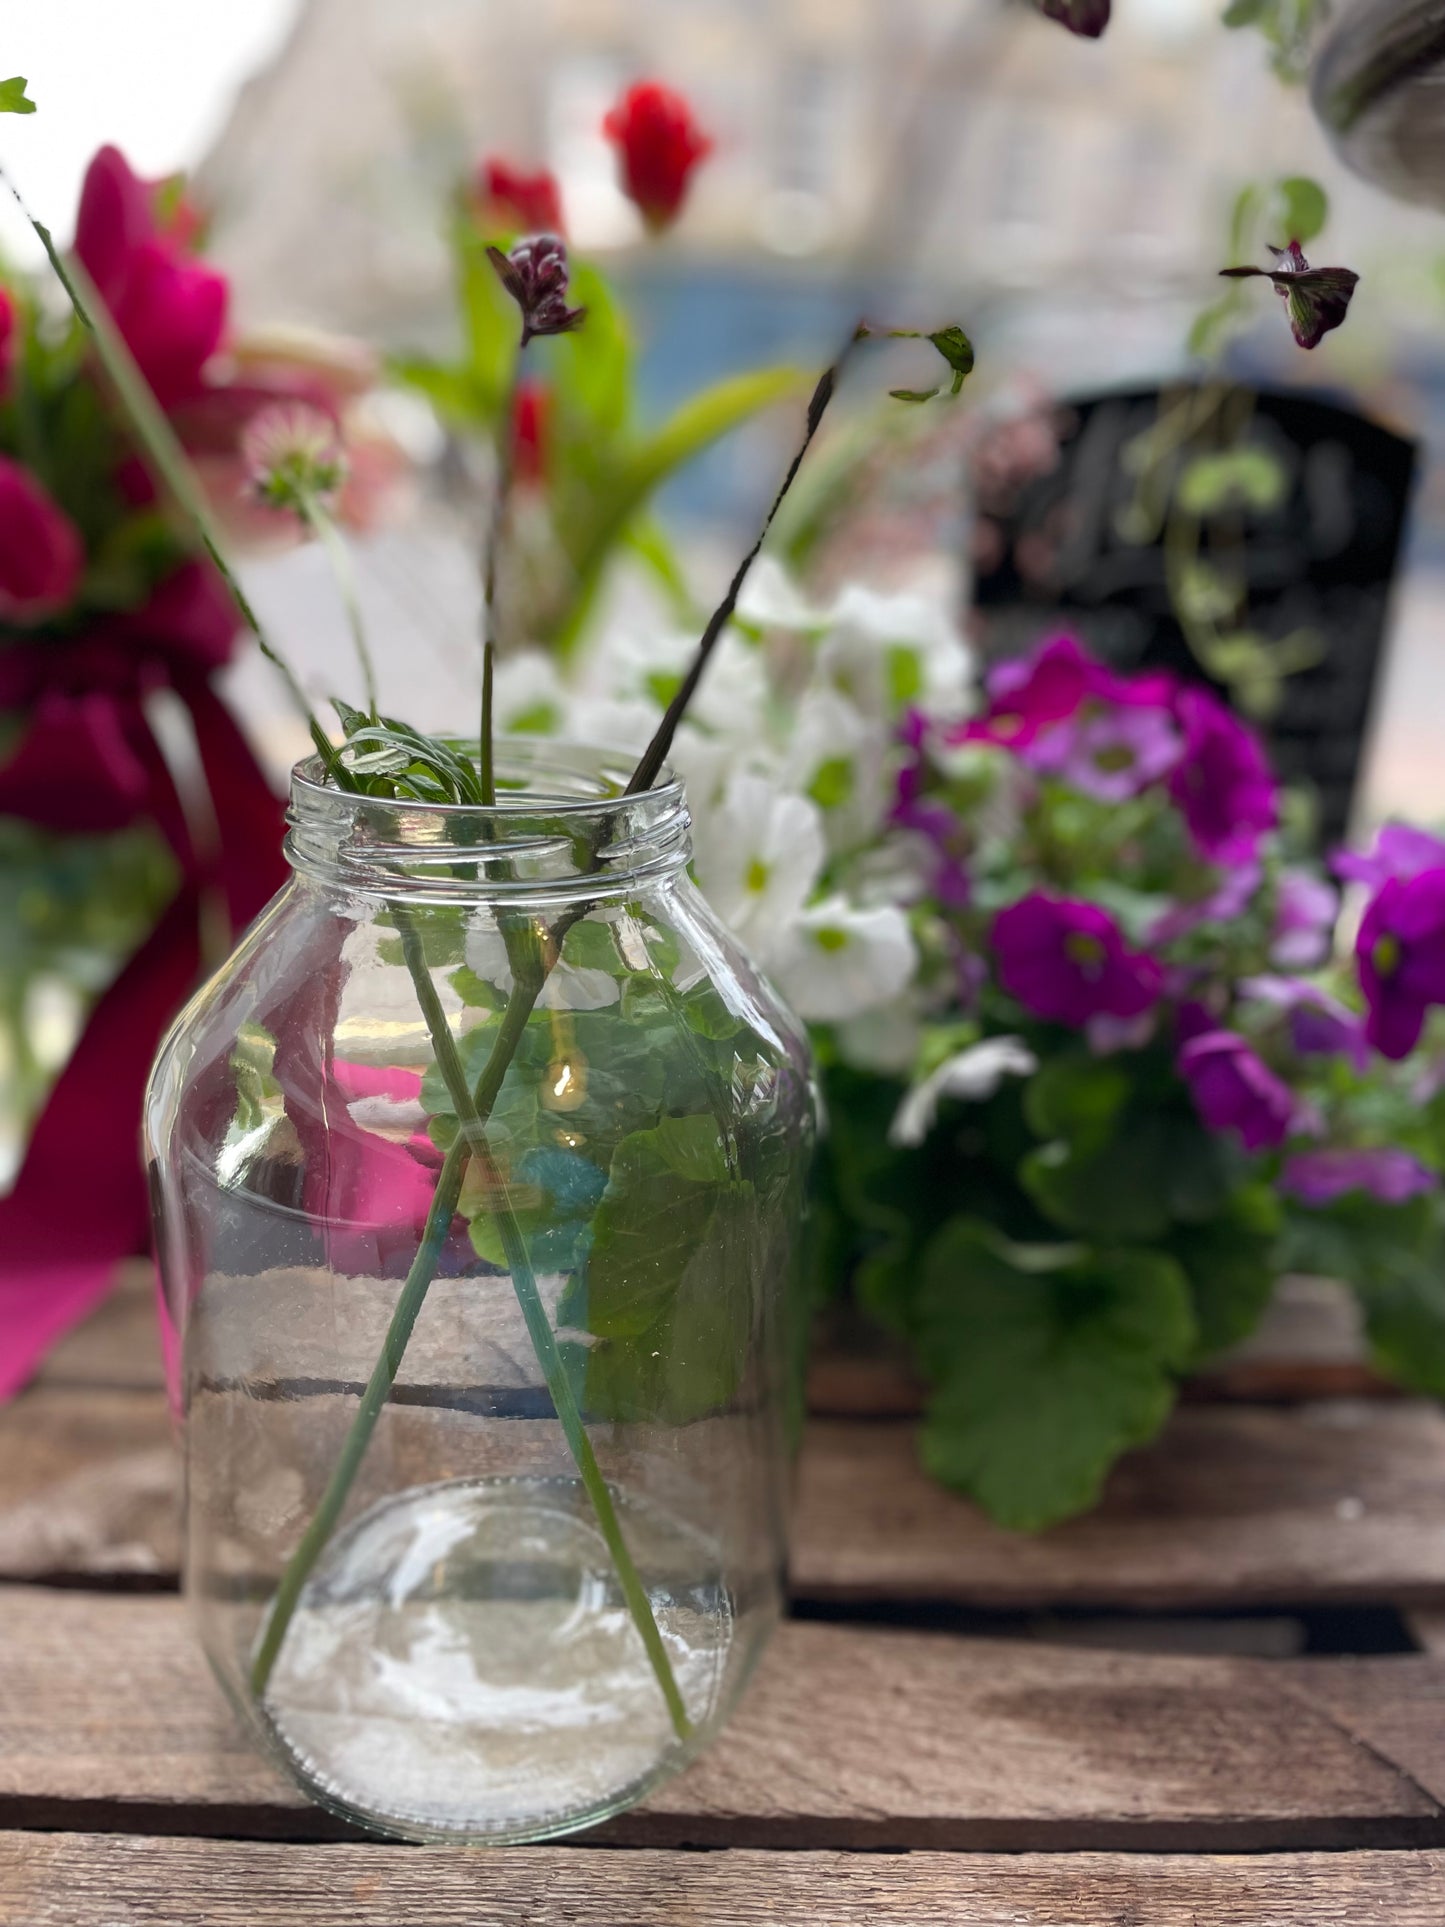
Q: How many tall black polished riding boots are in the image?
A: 0